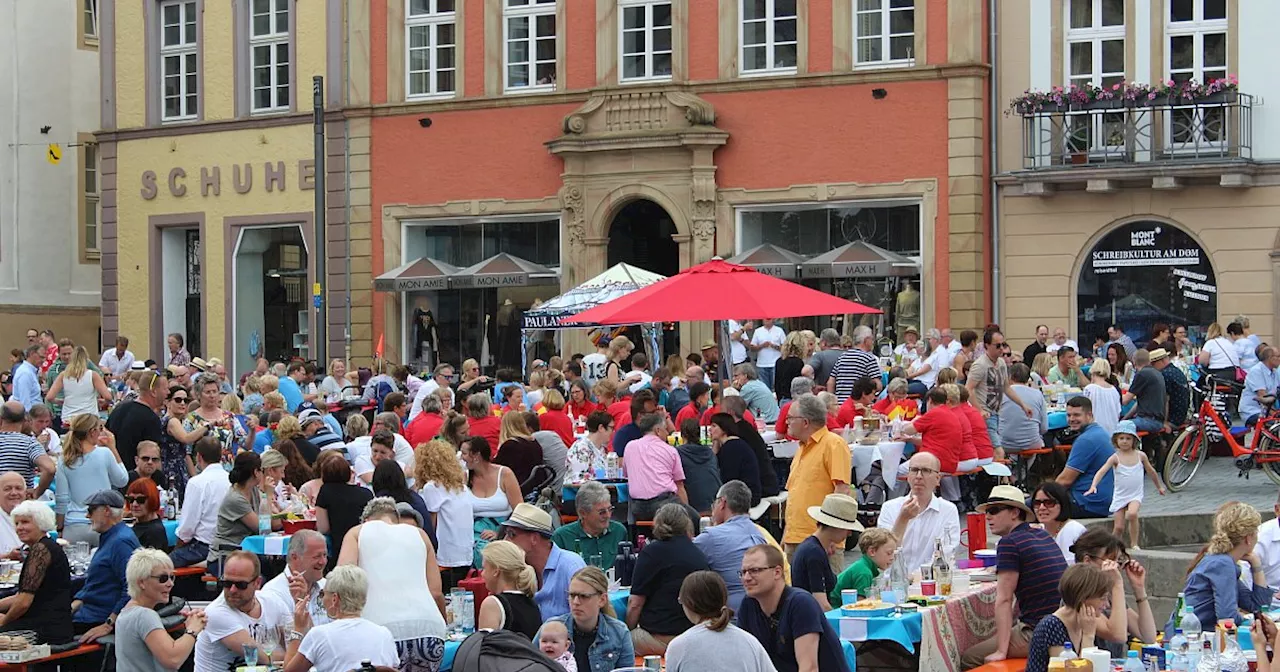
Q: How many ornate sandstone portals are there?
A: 1